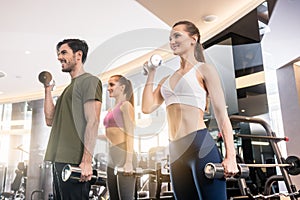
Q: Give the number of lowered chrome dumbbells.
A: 3